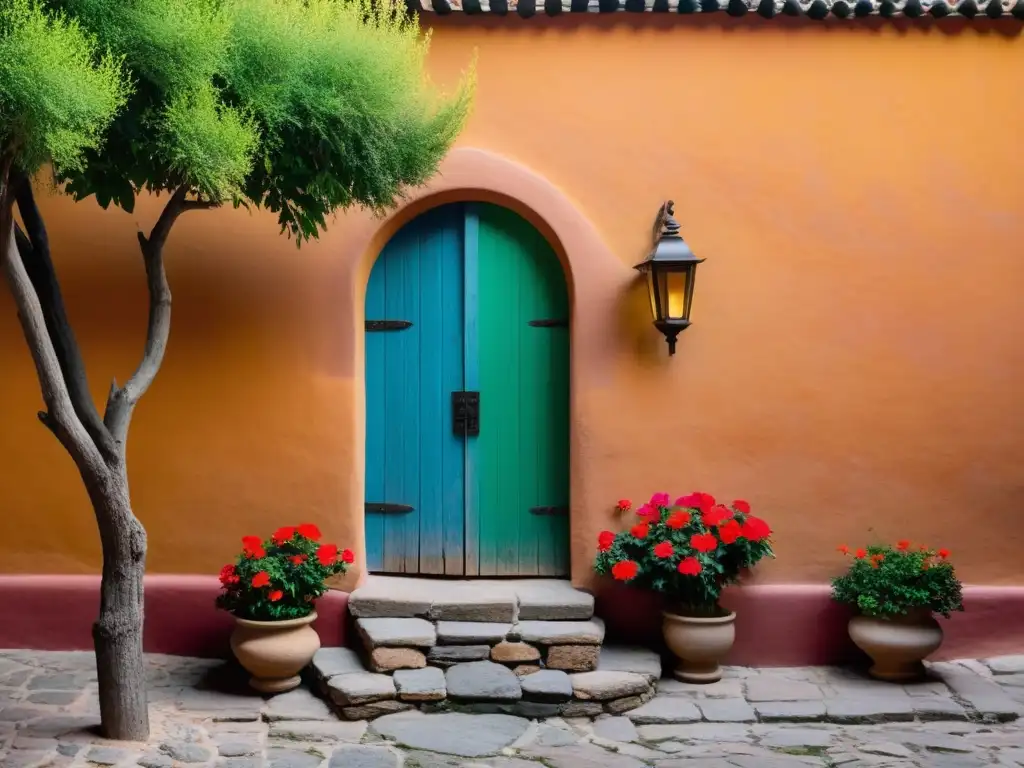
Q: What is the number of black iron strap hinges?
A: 4